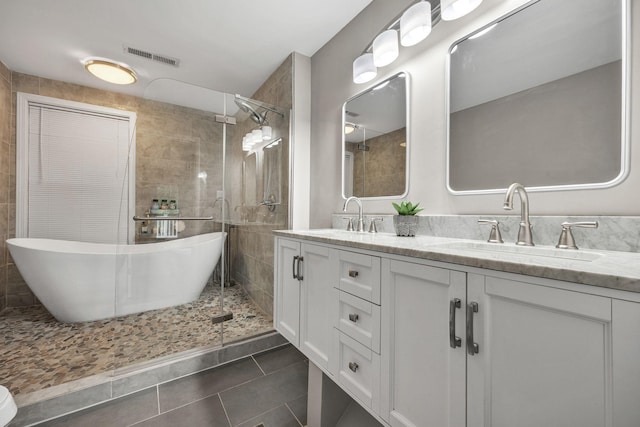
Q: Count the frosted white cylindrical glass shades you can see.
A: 4